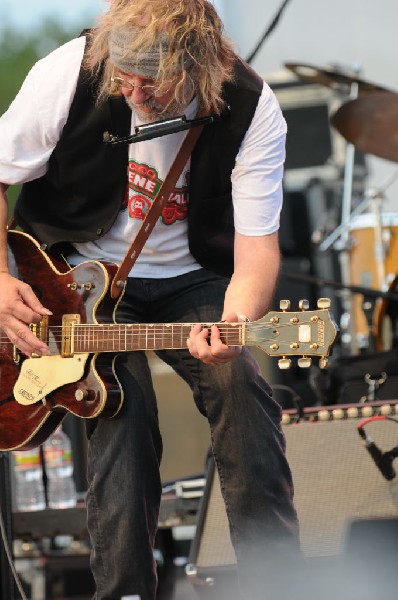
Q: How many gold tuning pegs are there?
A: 6